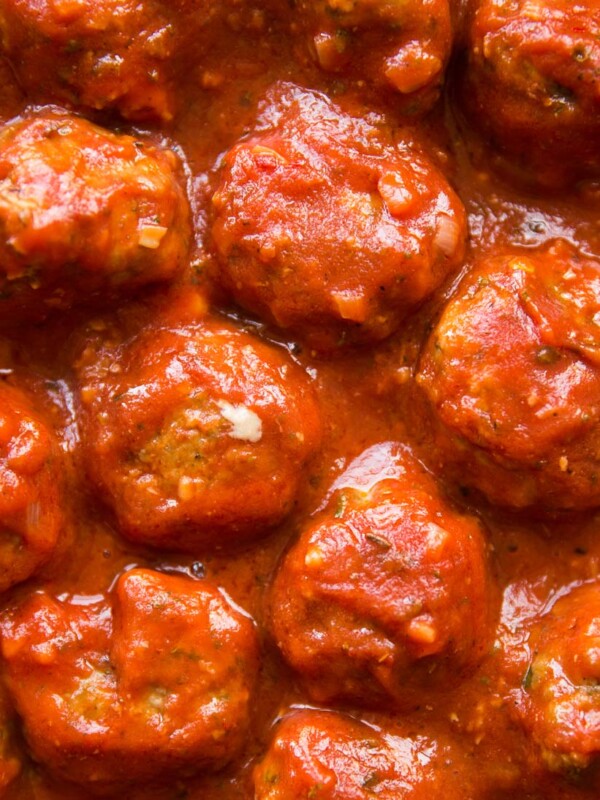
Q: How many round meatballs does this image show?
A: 12